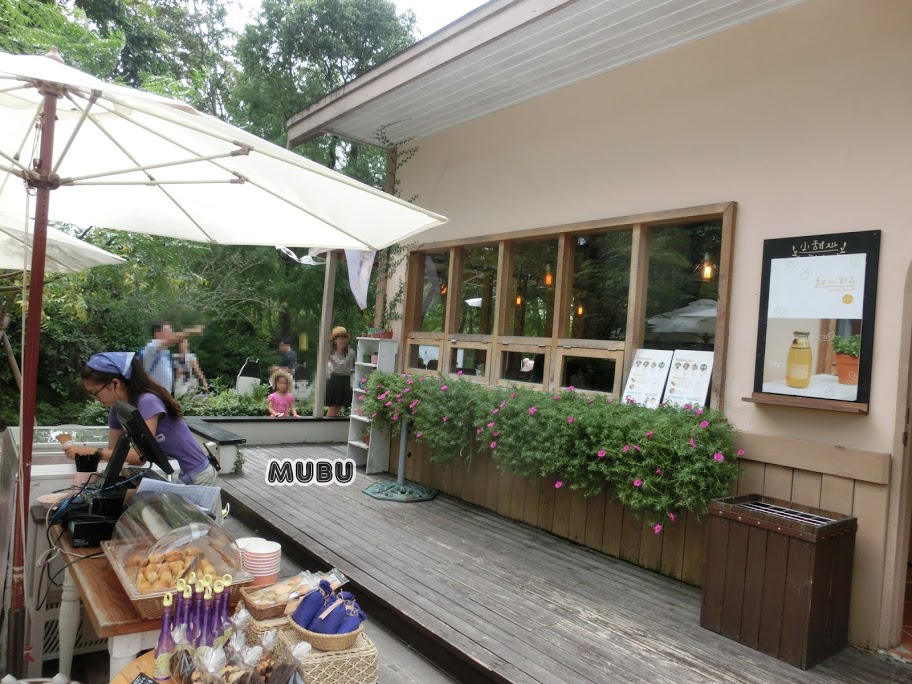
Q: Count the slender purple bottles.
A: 9